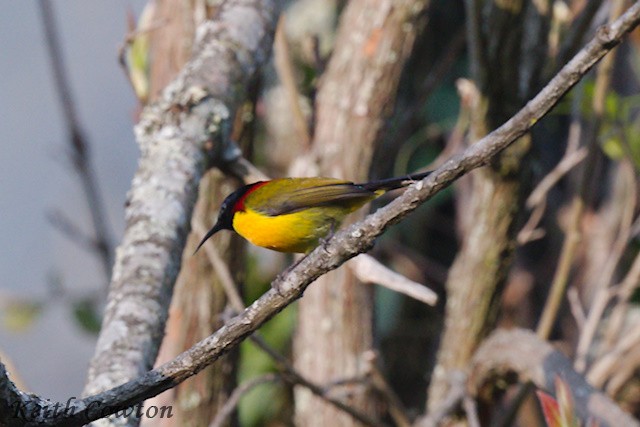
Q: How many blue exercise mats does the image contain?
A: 0